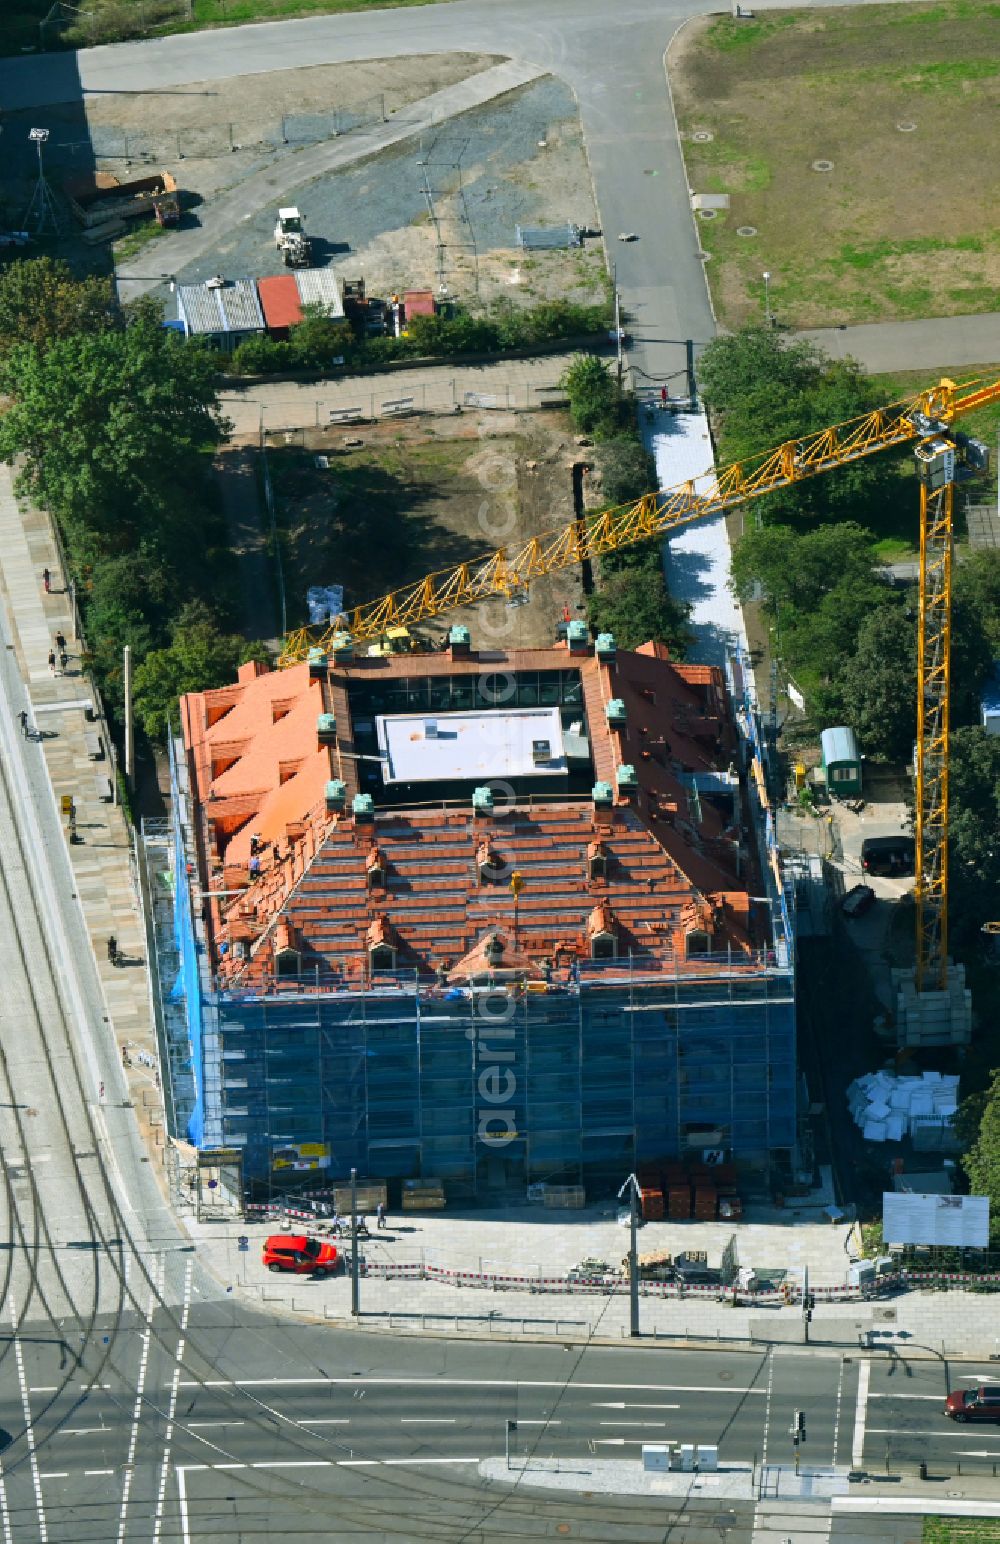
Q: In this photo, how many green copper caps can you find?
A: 12